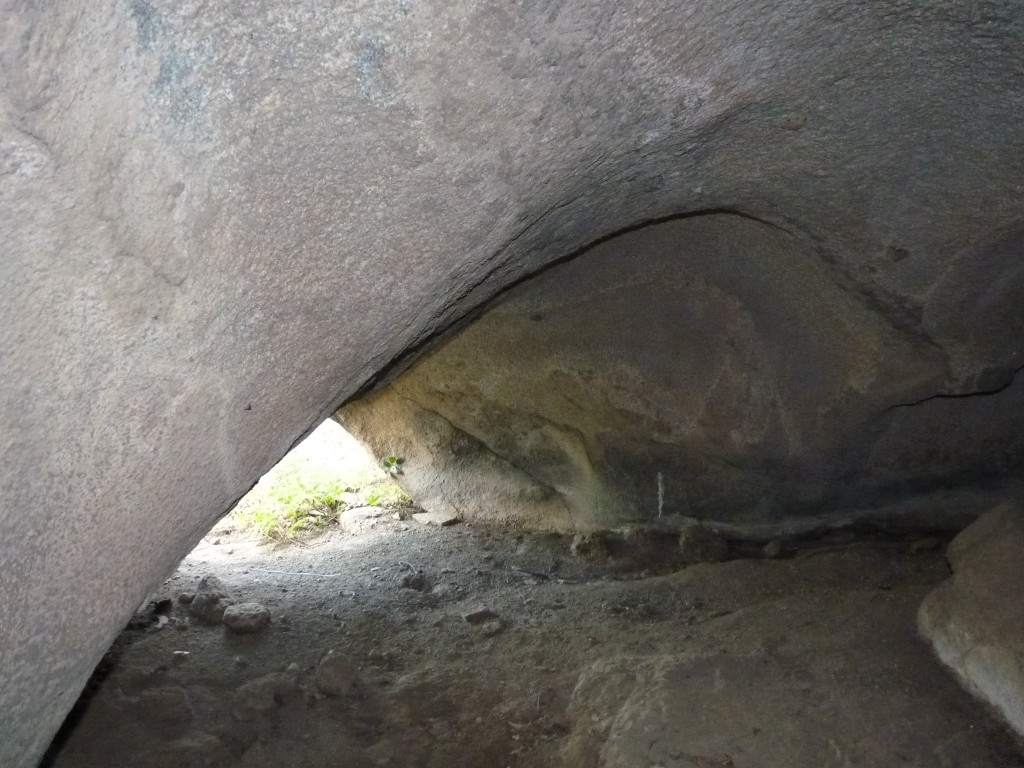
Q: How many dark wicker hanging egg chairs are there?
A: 0